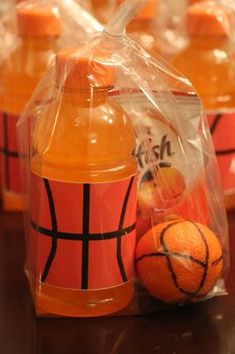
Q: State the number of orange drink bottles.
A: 4